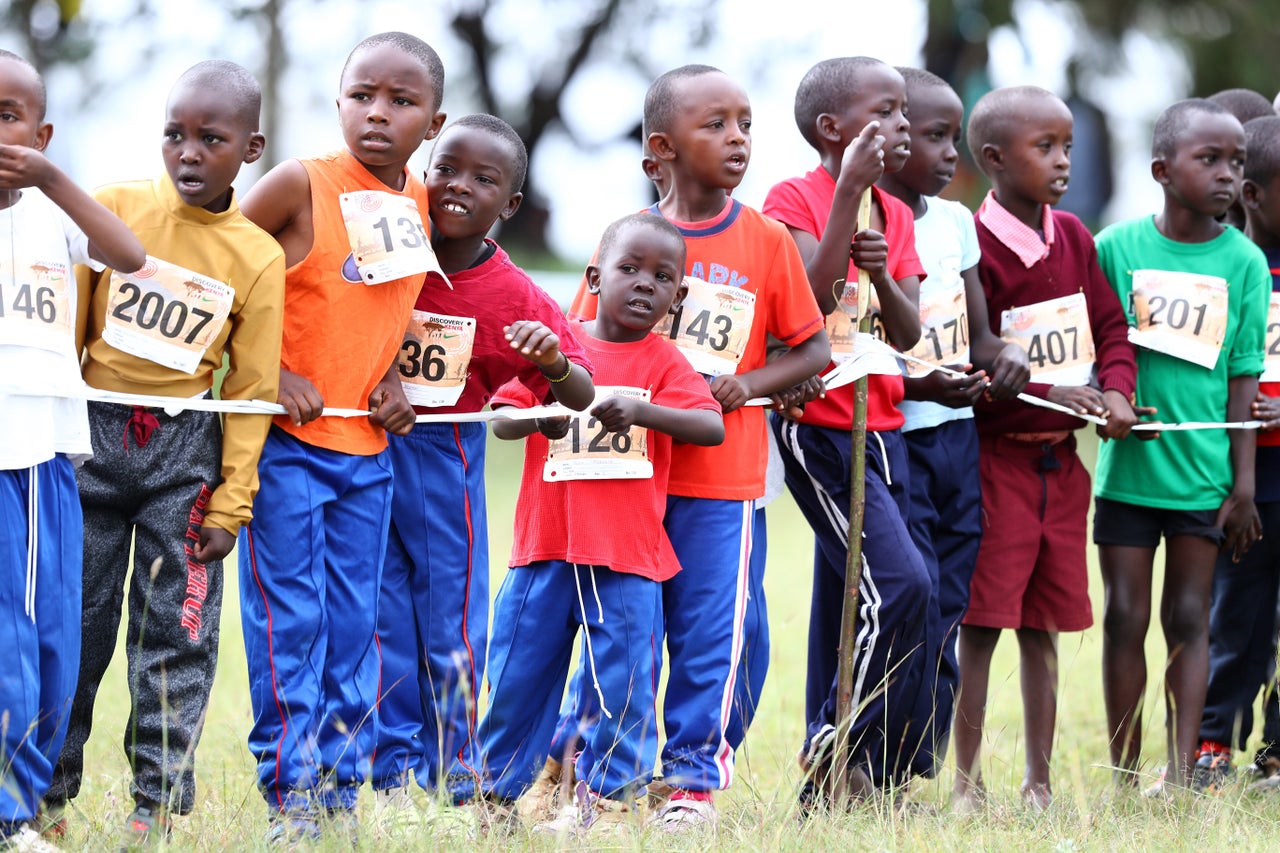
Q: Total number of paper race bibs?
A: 11